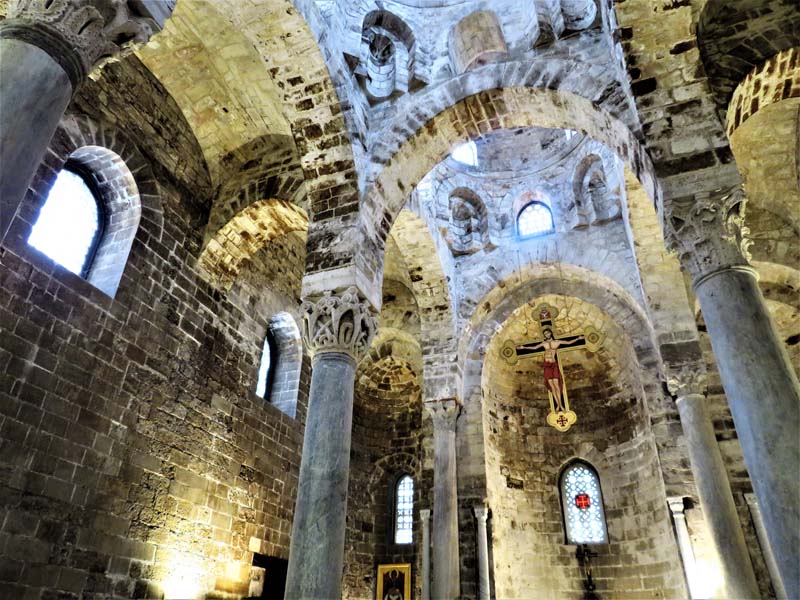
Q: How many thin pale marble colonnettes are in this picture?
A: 4